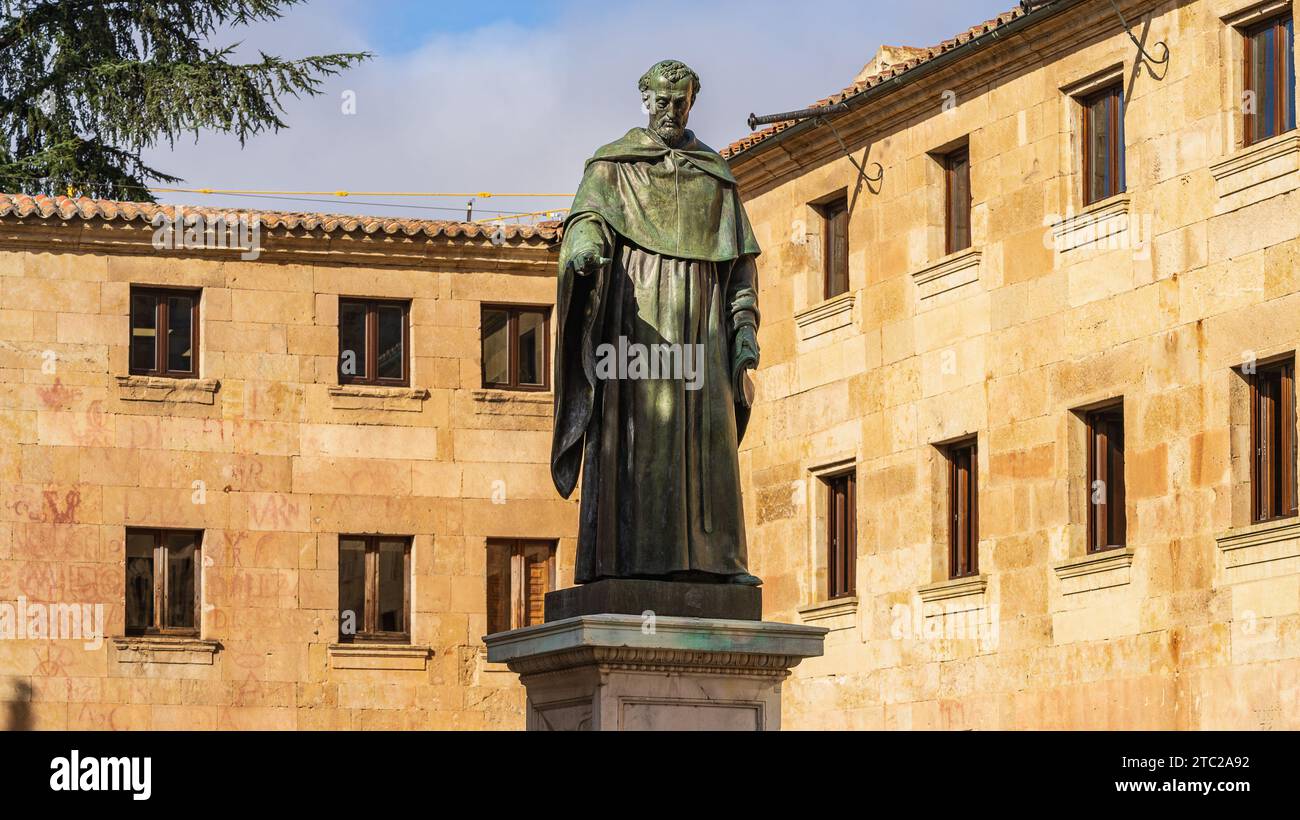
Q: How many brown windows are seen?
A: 14